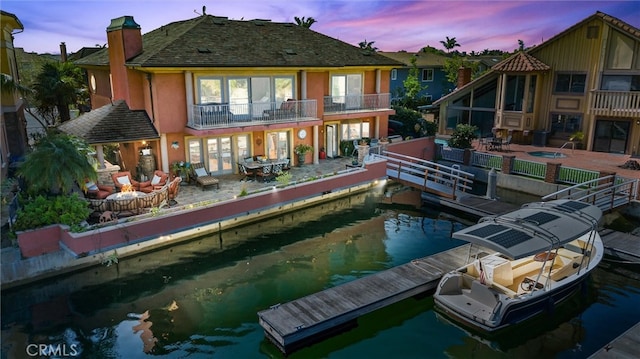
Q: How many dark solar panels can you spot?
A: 4